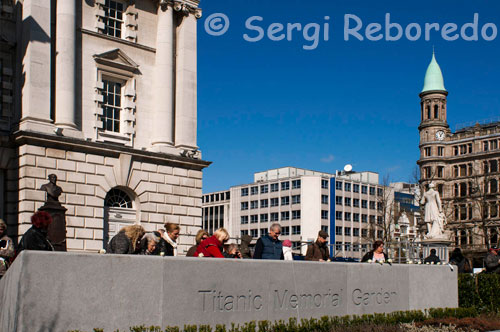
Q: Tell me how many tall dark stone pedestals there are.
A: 1